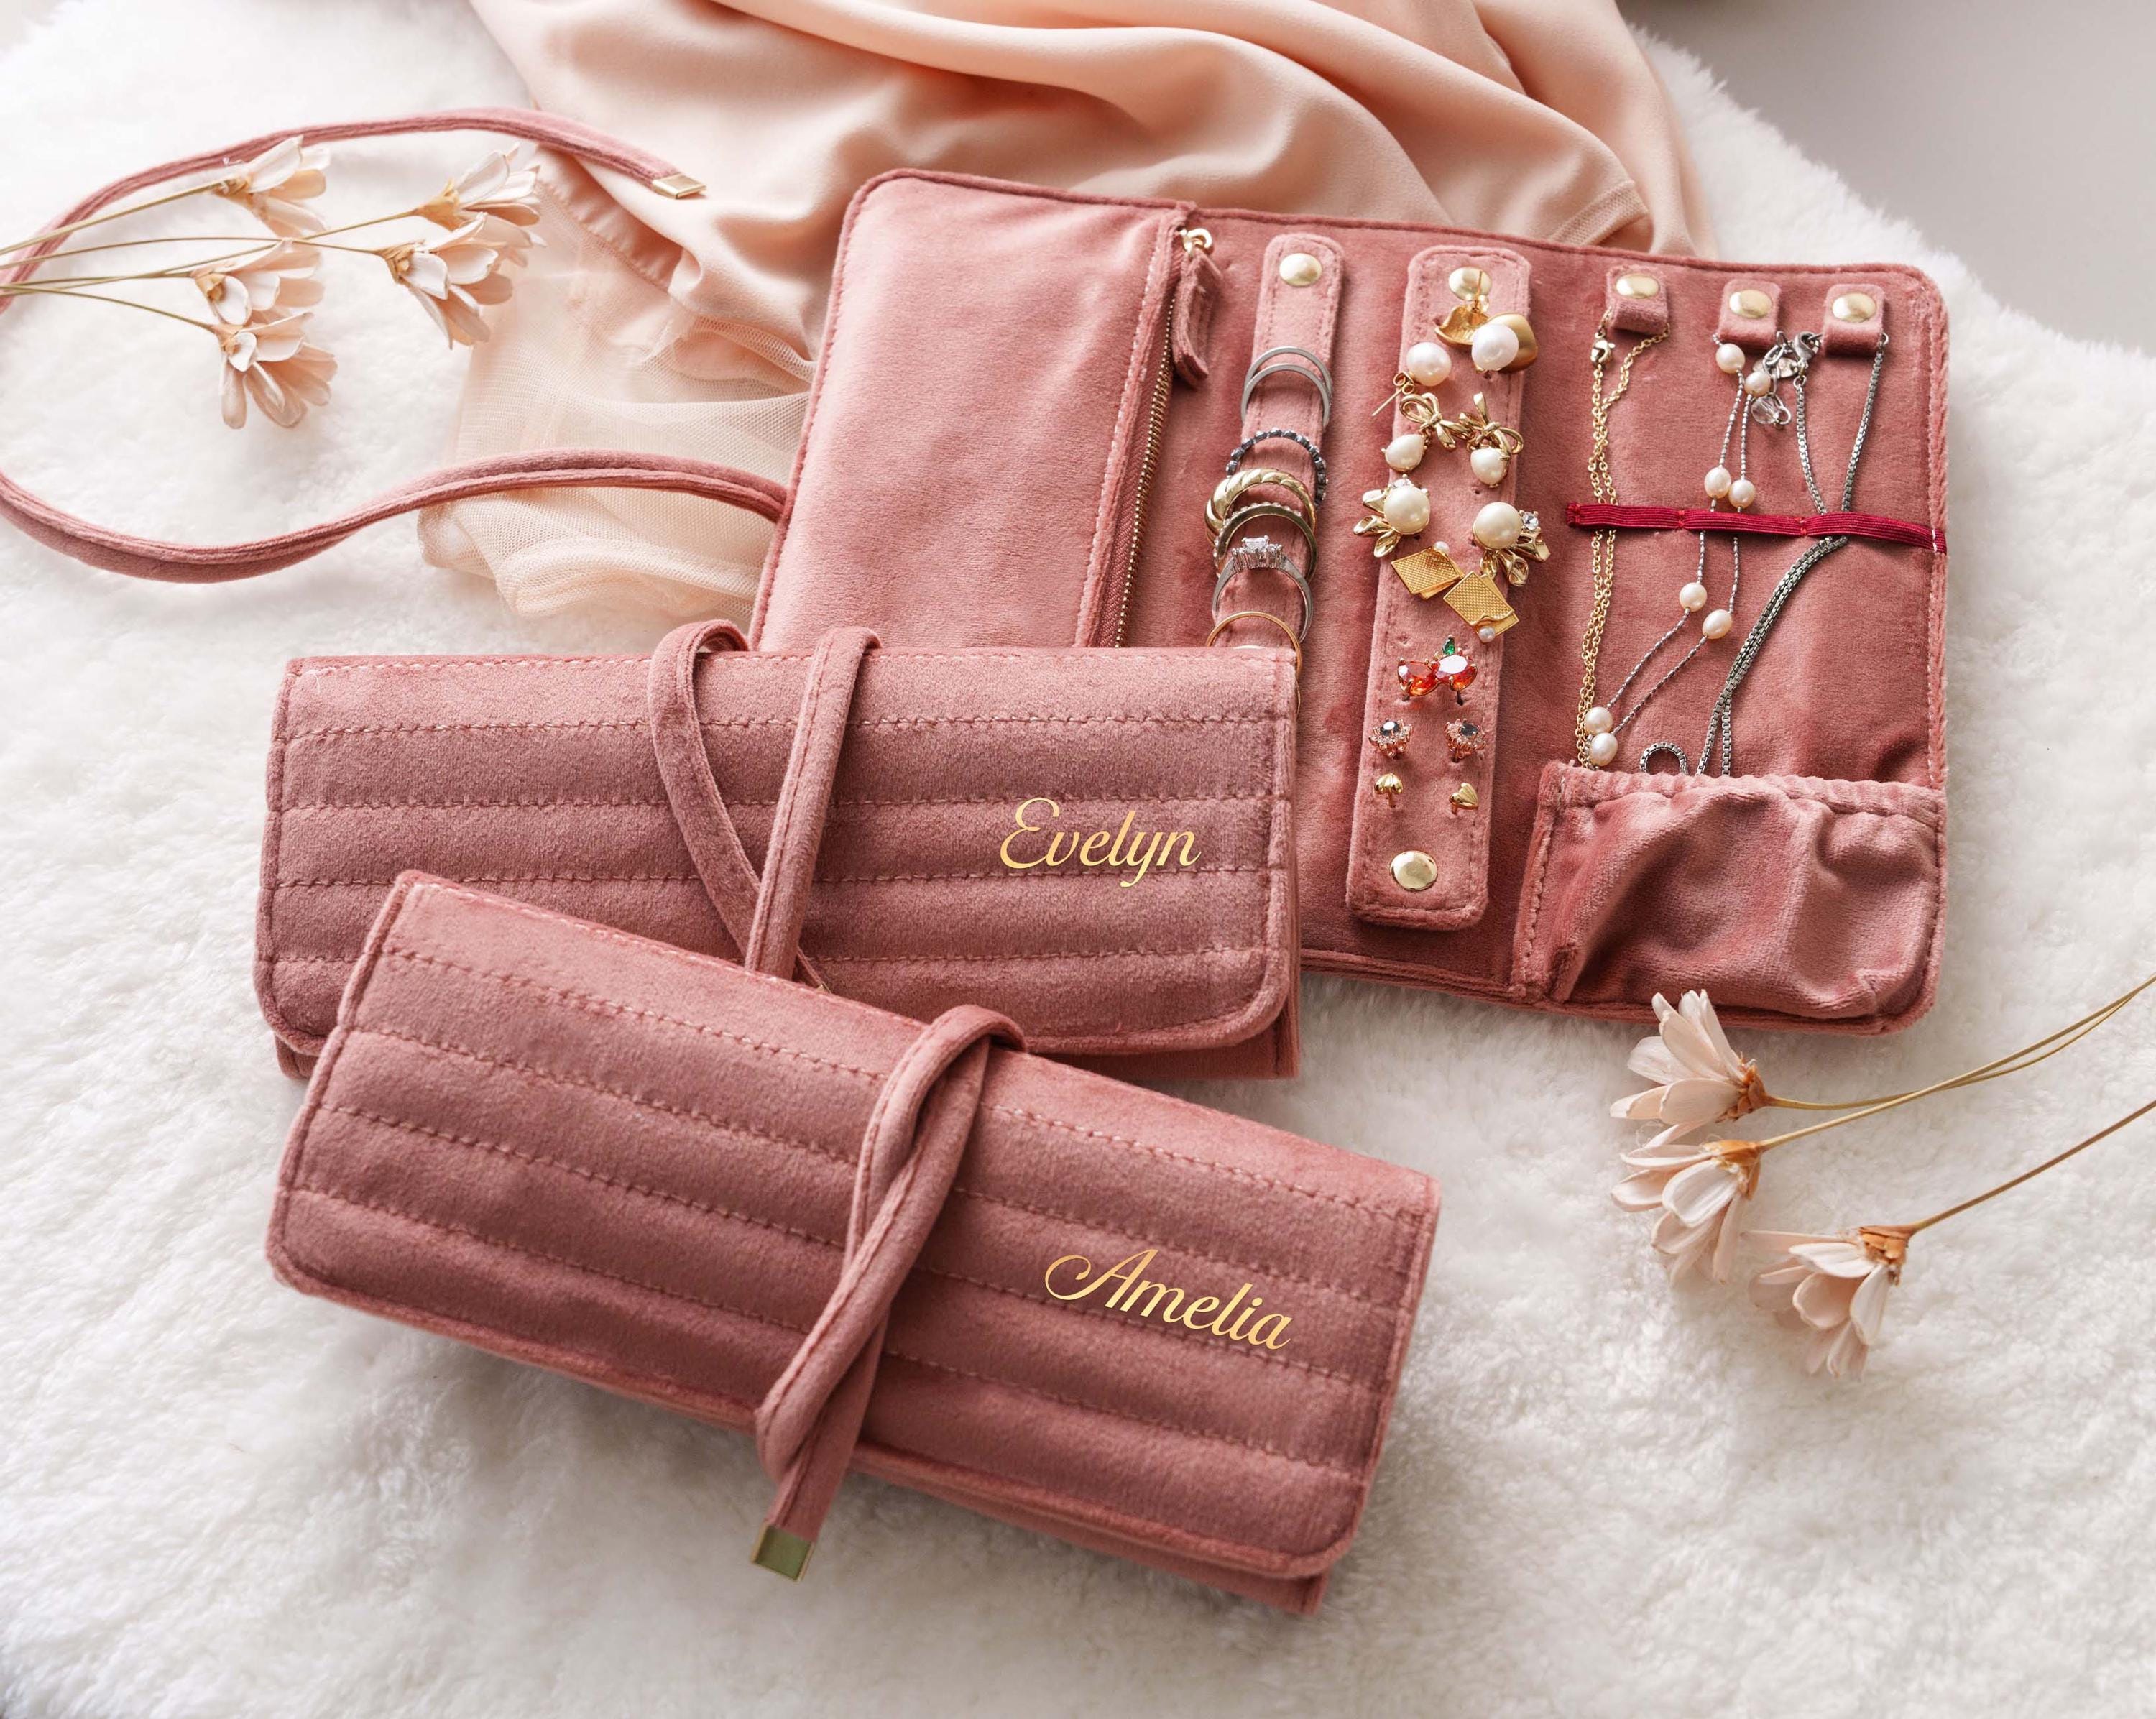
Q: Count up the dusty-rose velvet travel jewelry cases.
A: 3